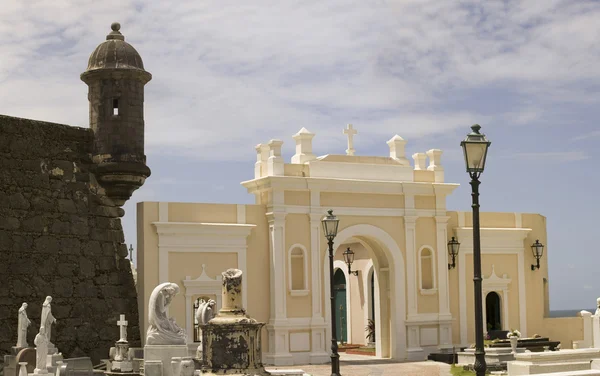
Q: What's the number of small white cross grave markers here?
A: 1